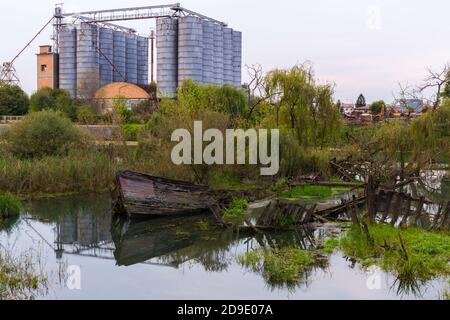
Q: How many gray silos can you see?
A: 12